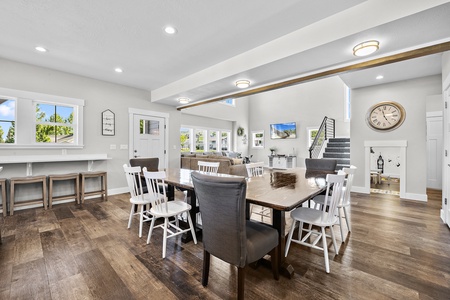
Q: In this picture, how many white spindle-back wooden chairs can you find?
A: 6